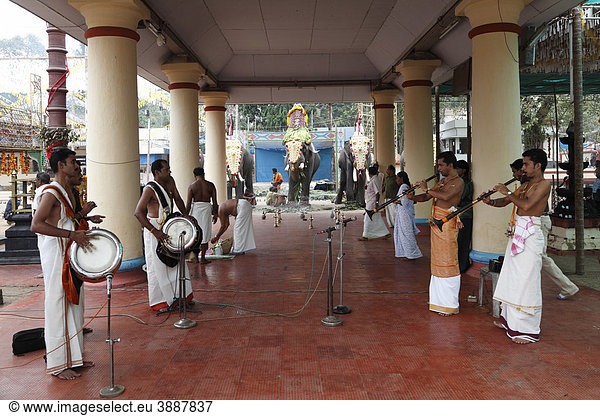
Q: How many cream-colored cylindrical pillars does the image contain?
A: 6